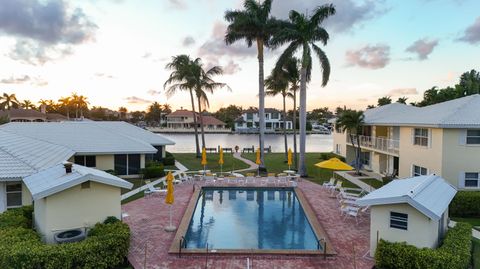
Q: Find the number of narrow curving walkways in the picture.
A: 1